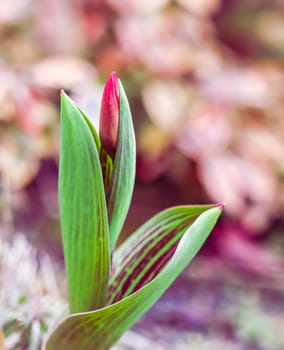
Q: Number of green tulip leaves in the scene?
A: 3